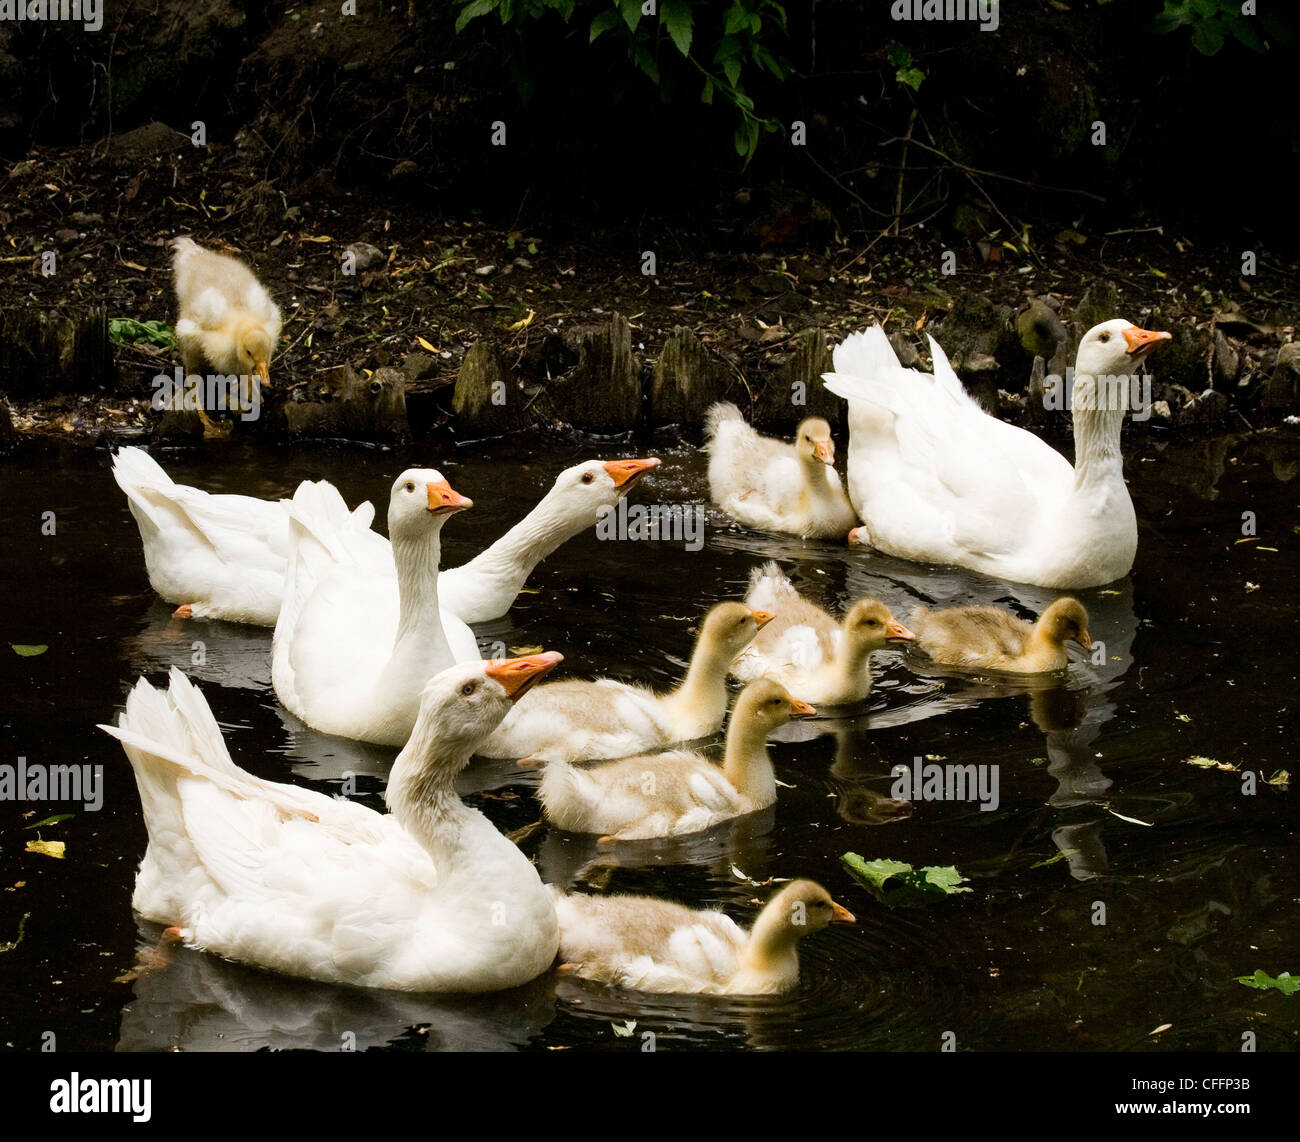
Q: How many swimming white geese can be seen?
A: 4